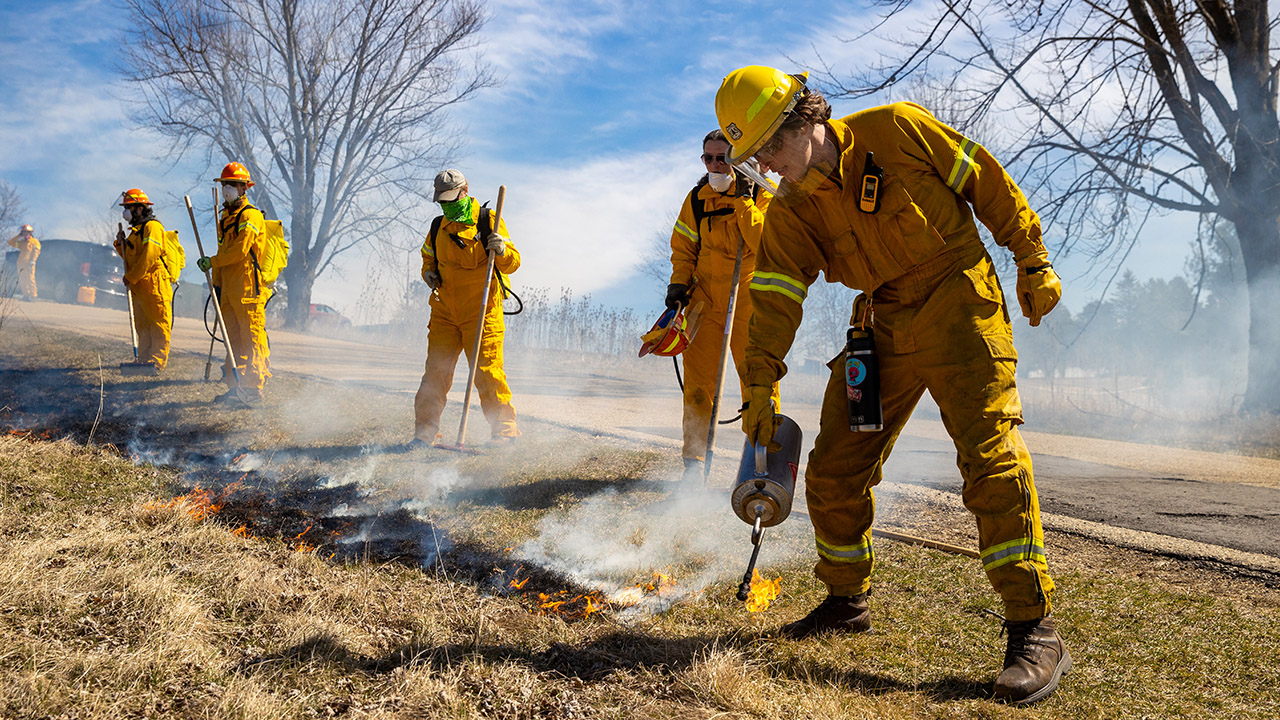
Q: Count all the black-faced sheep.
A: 0